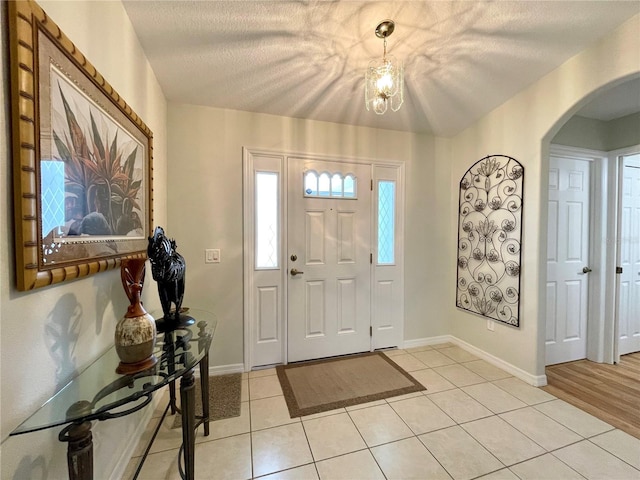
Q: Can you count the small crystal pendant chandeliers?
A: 1